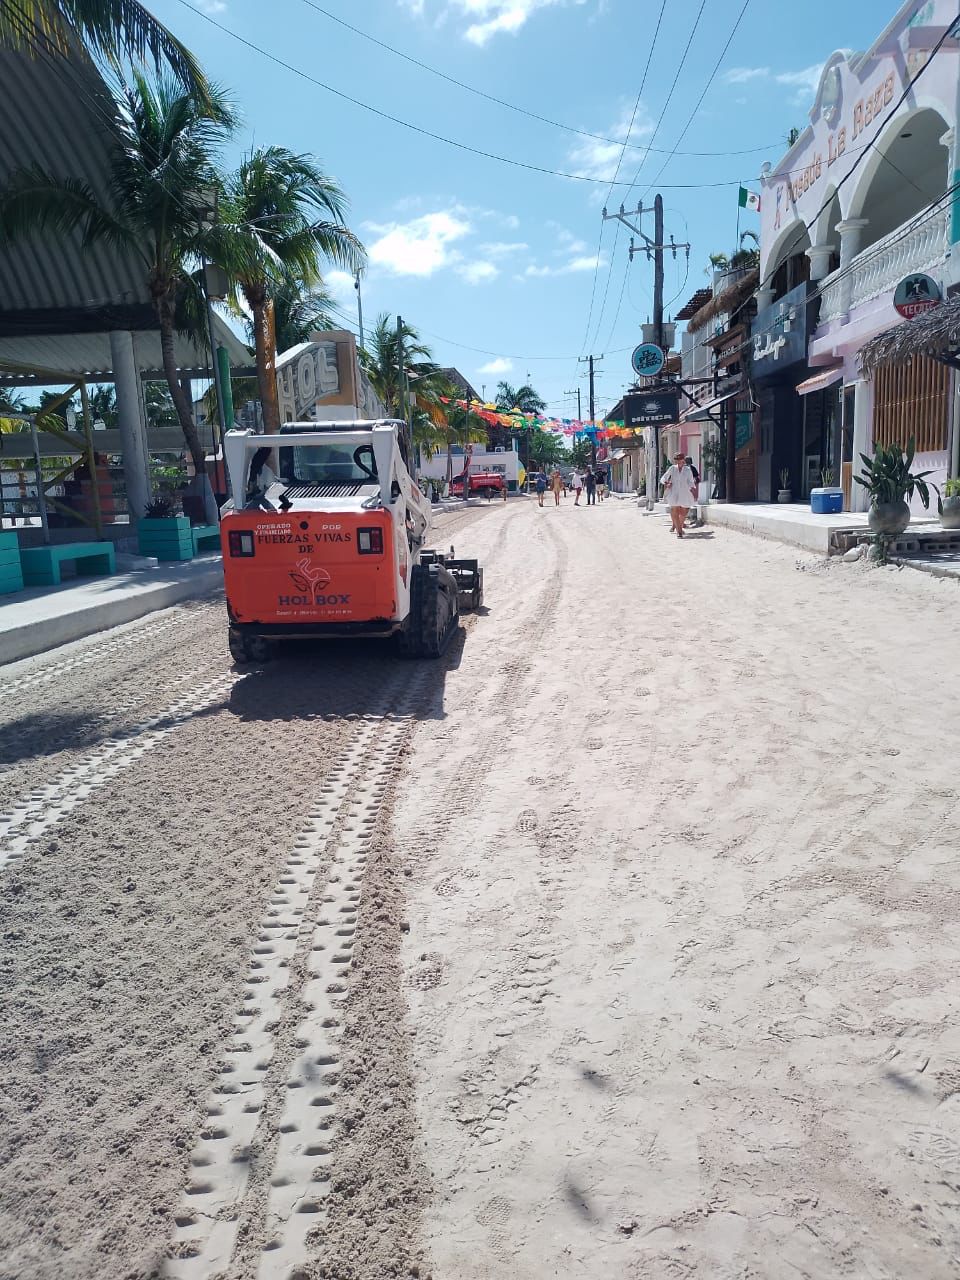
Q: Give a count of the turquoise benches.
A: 2